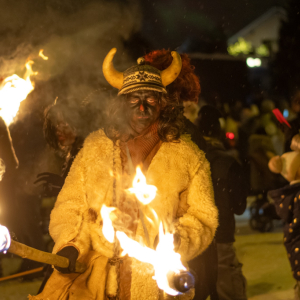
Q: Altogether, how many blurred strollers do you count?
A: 1